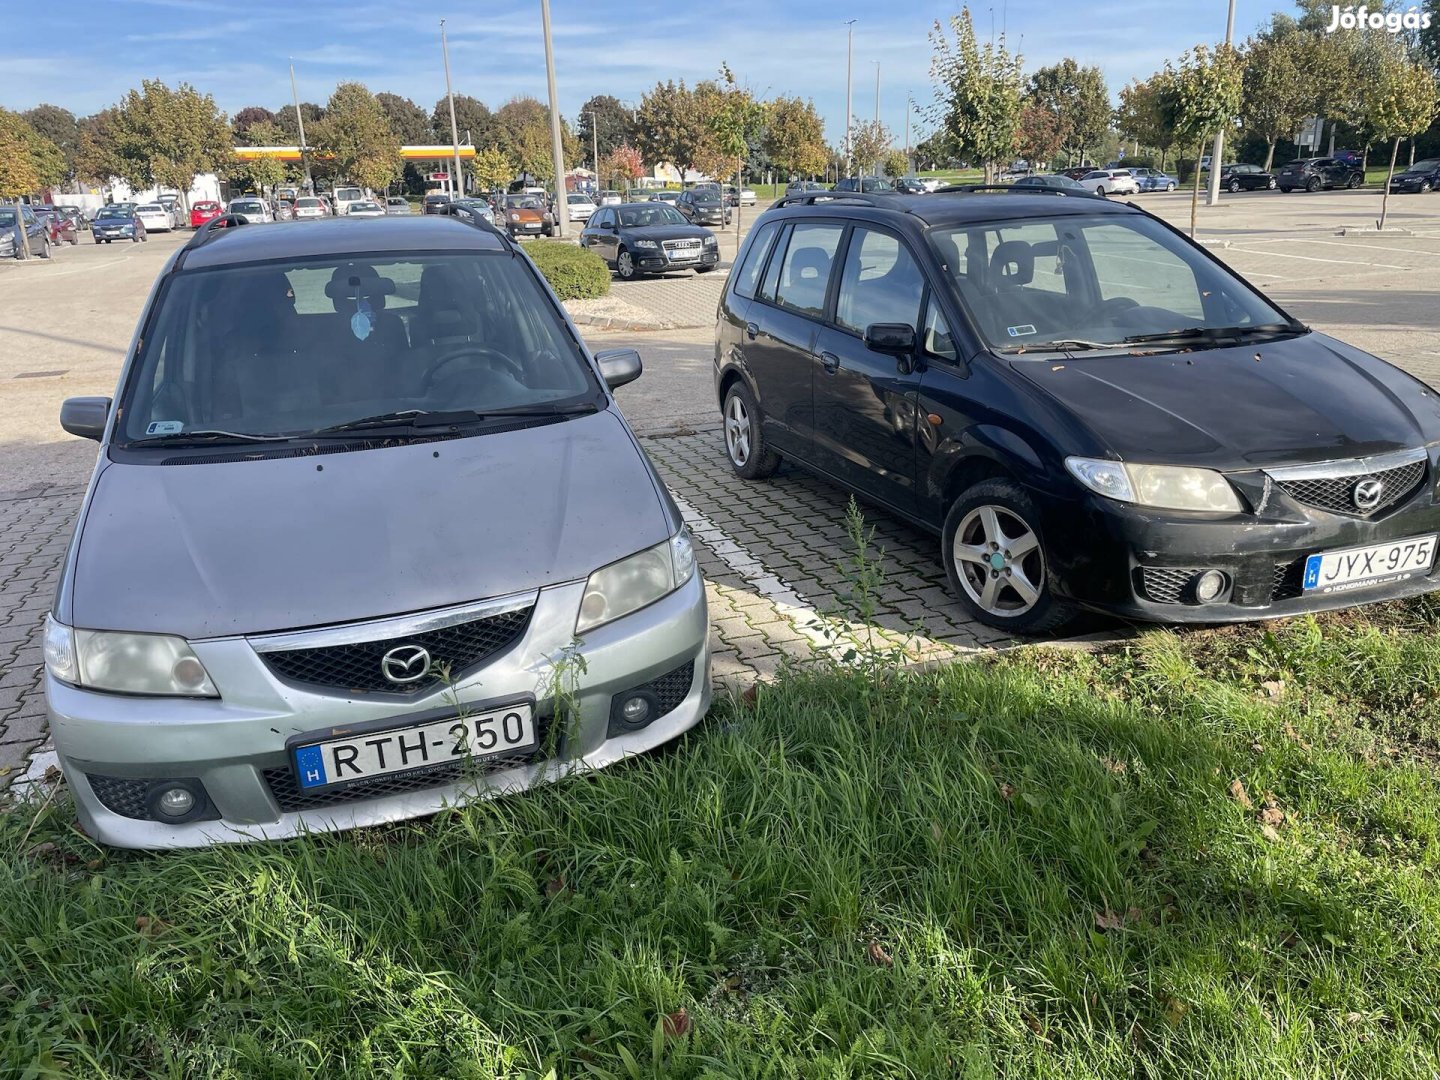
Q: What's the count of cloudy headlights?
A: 3